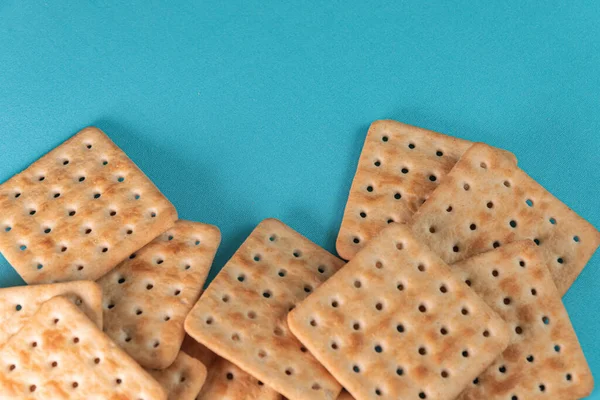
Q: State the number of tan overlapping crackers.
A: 11